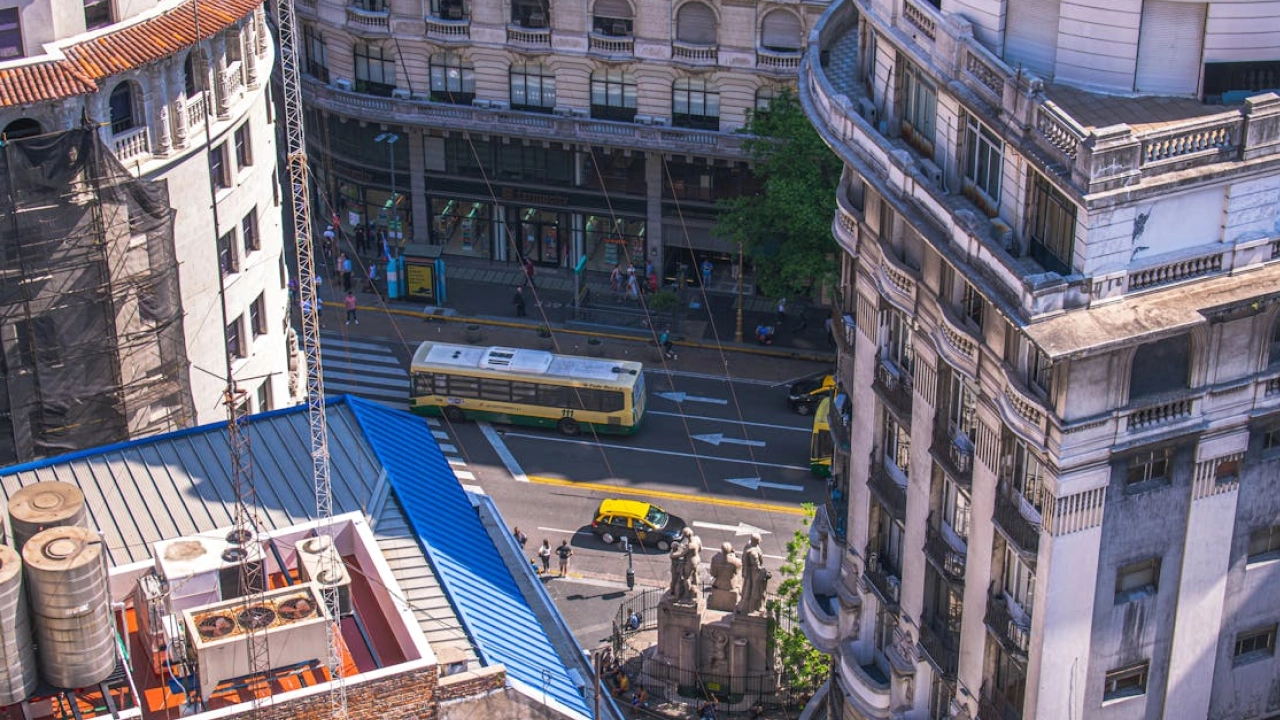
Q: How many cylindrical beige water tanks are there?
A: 3